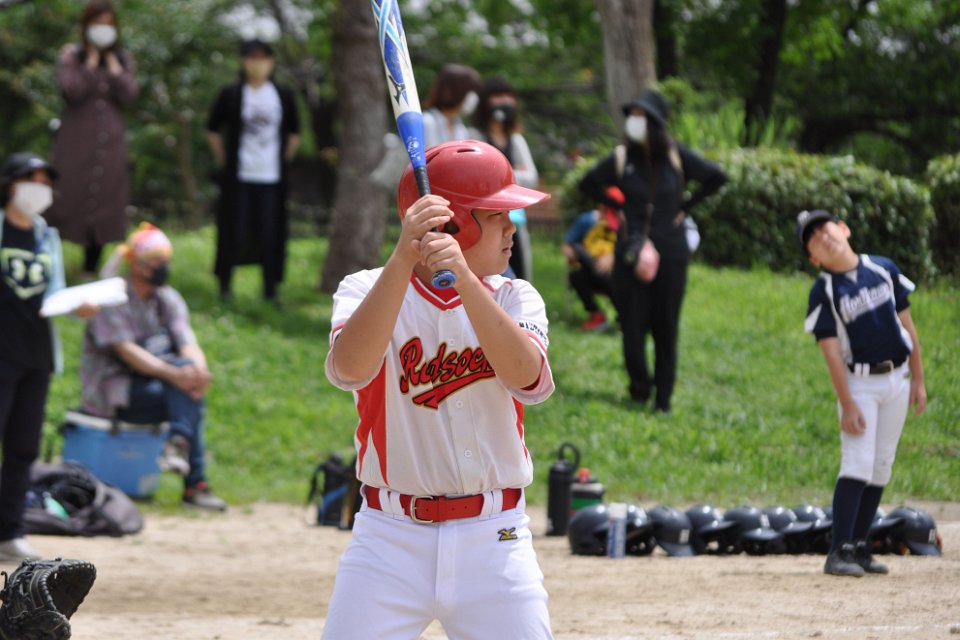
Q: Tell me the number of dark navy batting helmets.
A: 10